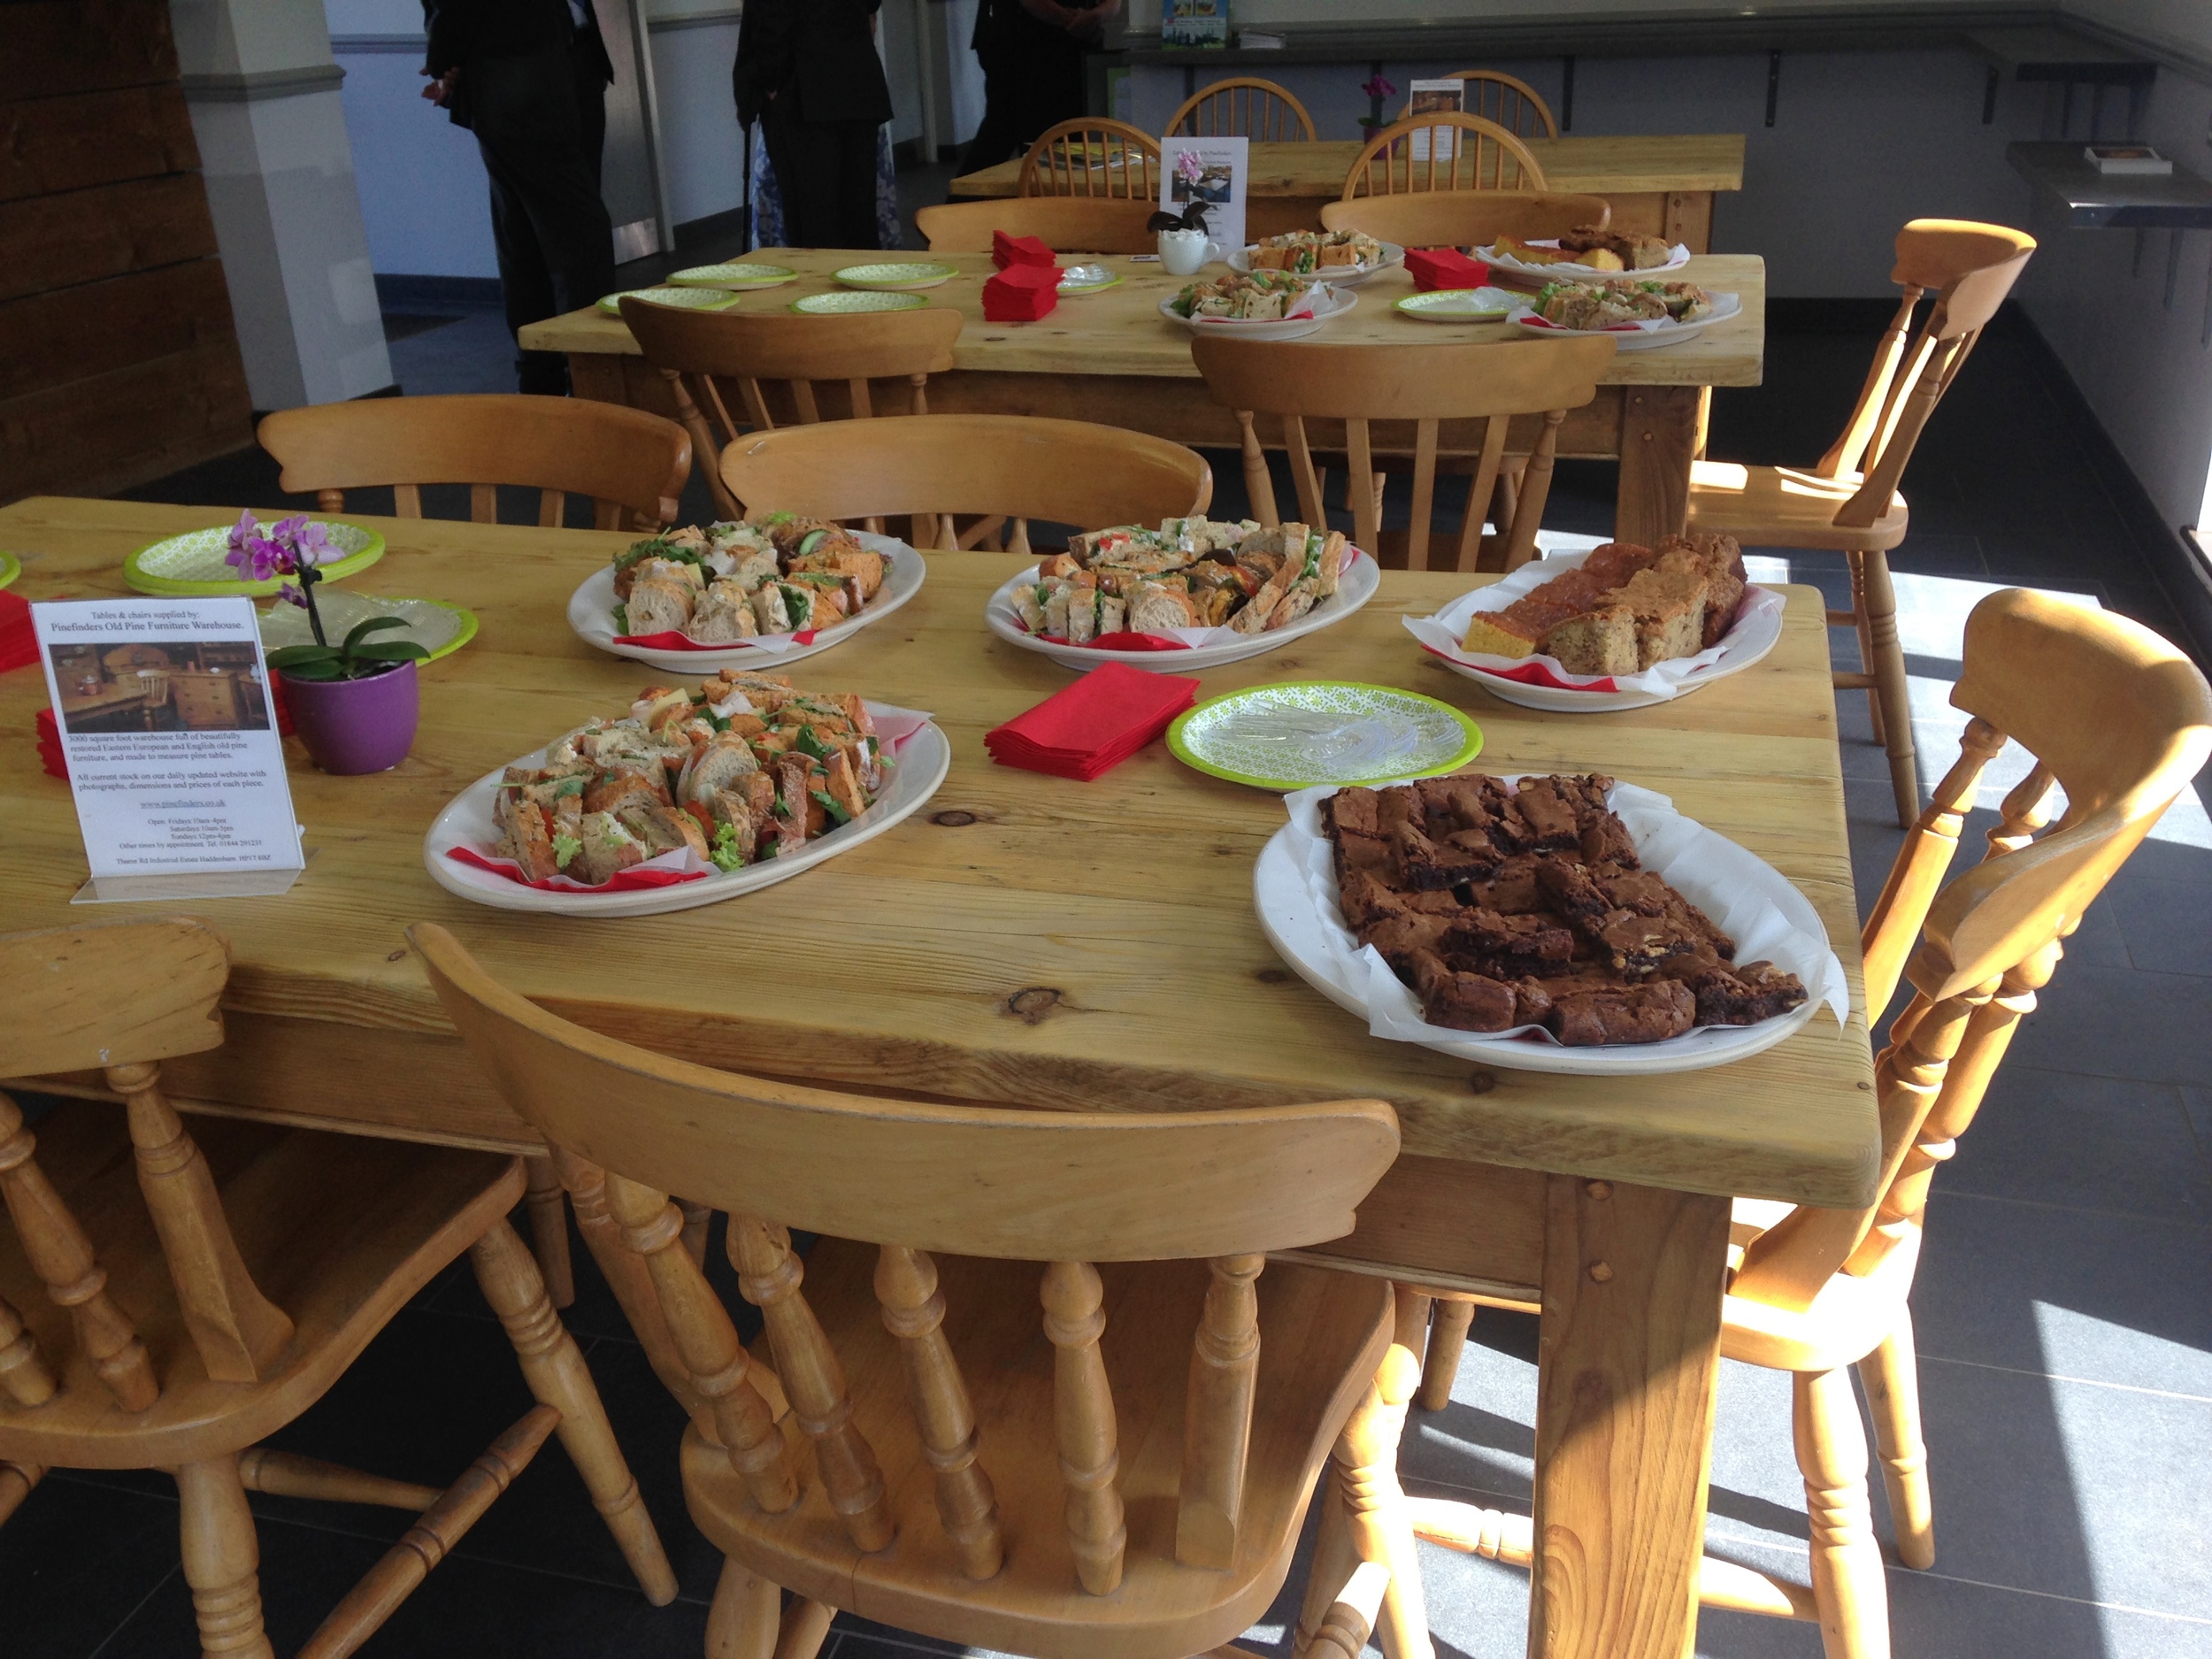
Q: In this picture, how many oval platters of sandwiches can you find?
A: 6